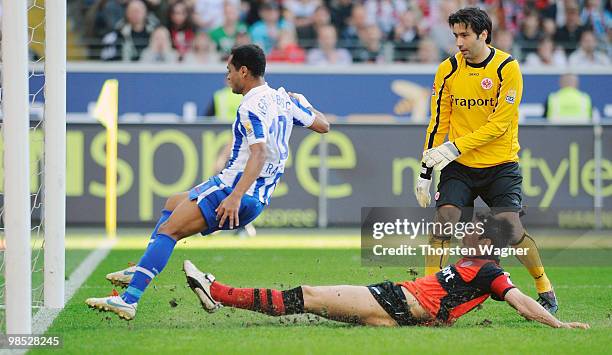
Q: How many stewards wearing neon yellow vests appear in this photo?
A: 2